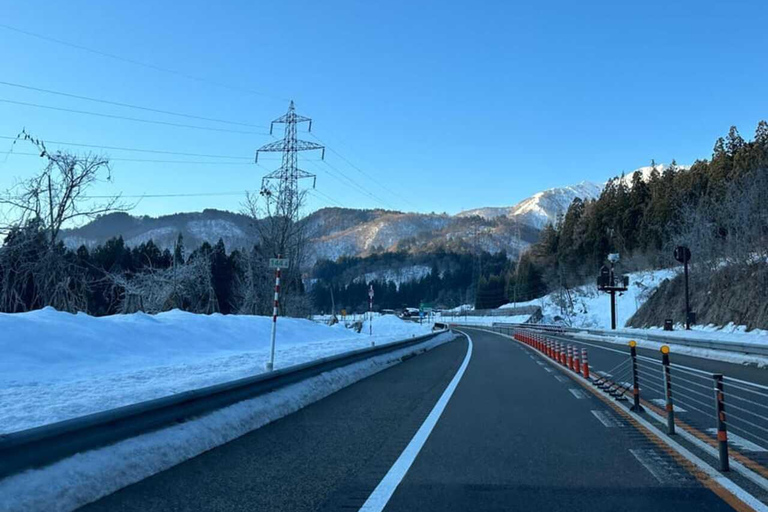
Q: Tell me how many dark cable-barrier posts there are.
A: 3